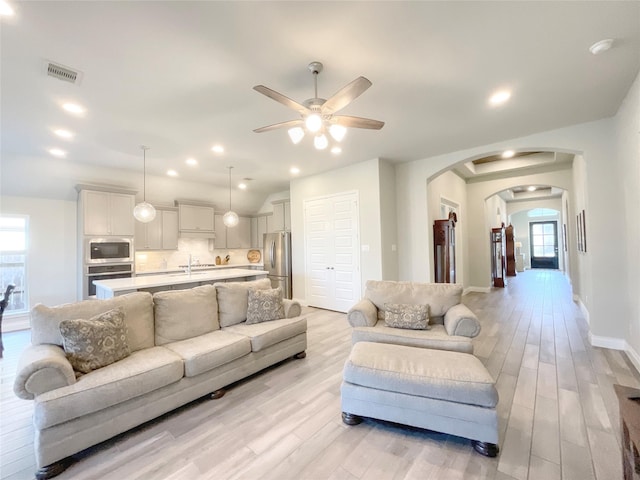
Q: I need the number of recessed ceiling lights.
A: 13